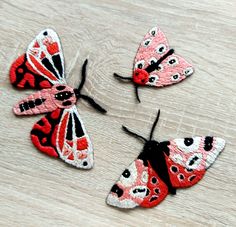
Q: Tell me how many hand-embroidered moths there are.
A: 3